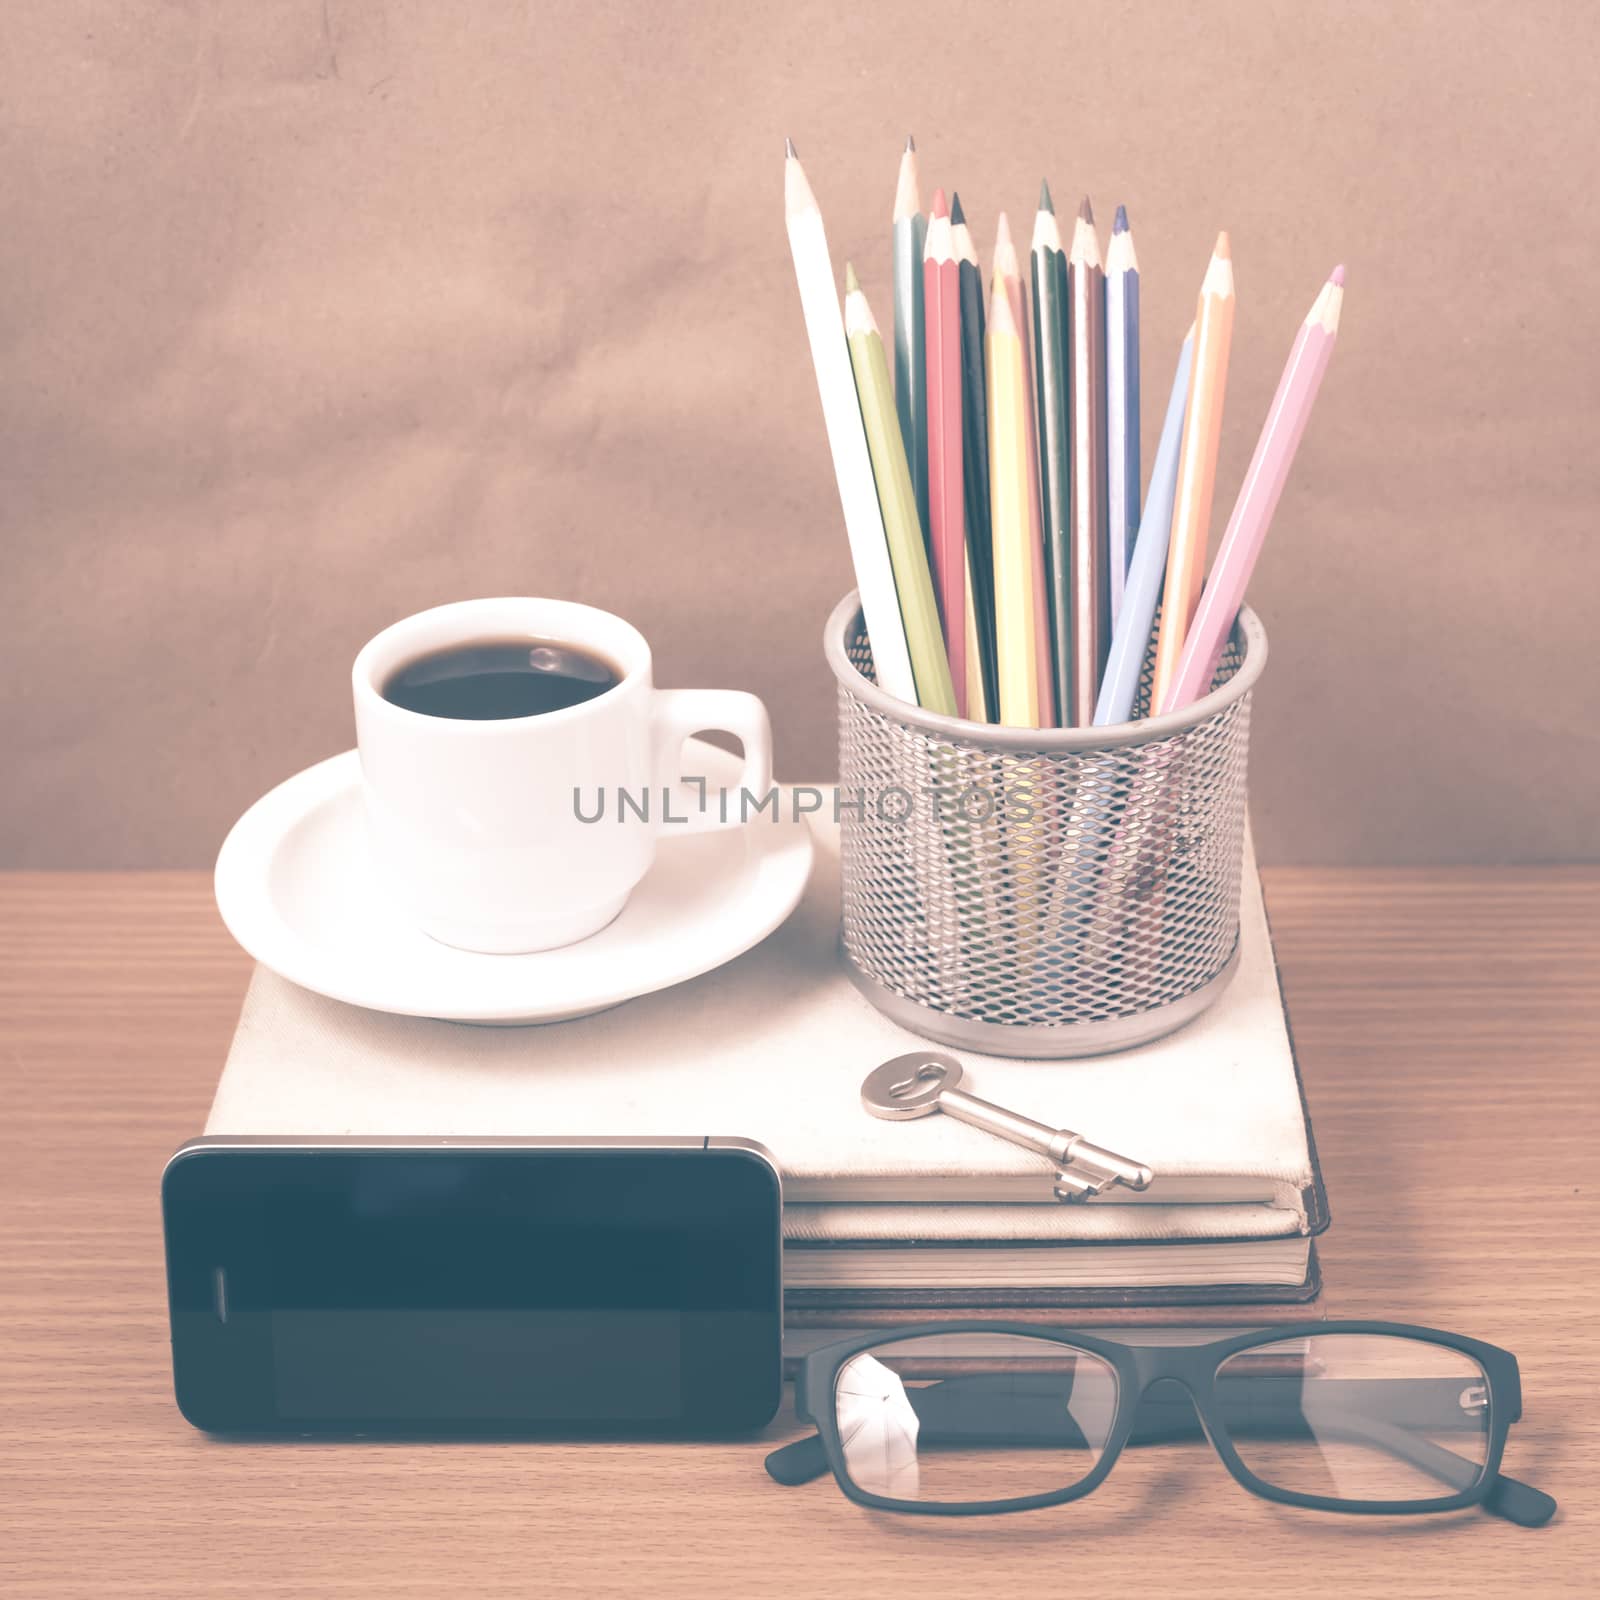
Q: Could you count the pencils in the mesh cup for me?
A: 13